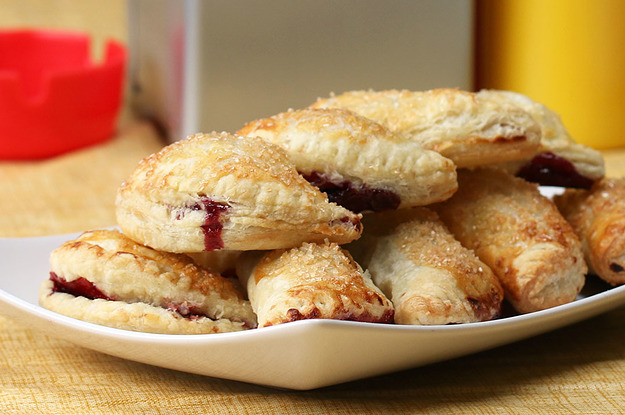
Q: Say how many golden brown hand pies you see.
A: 9